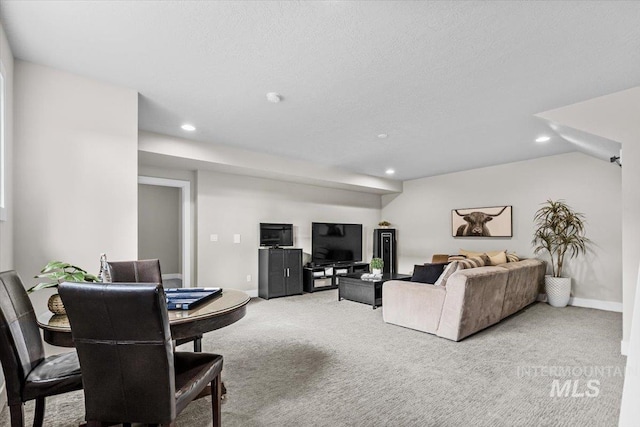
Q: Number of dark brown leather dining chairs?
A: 3